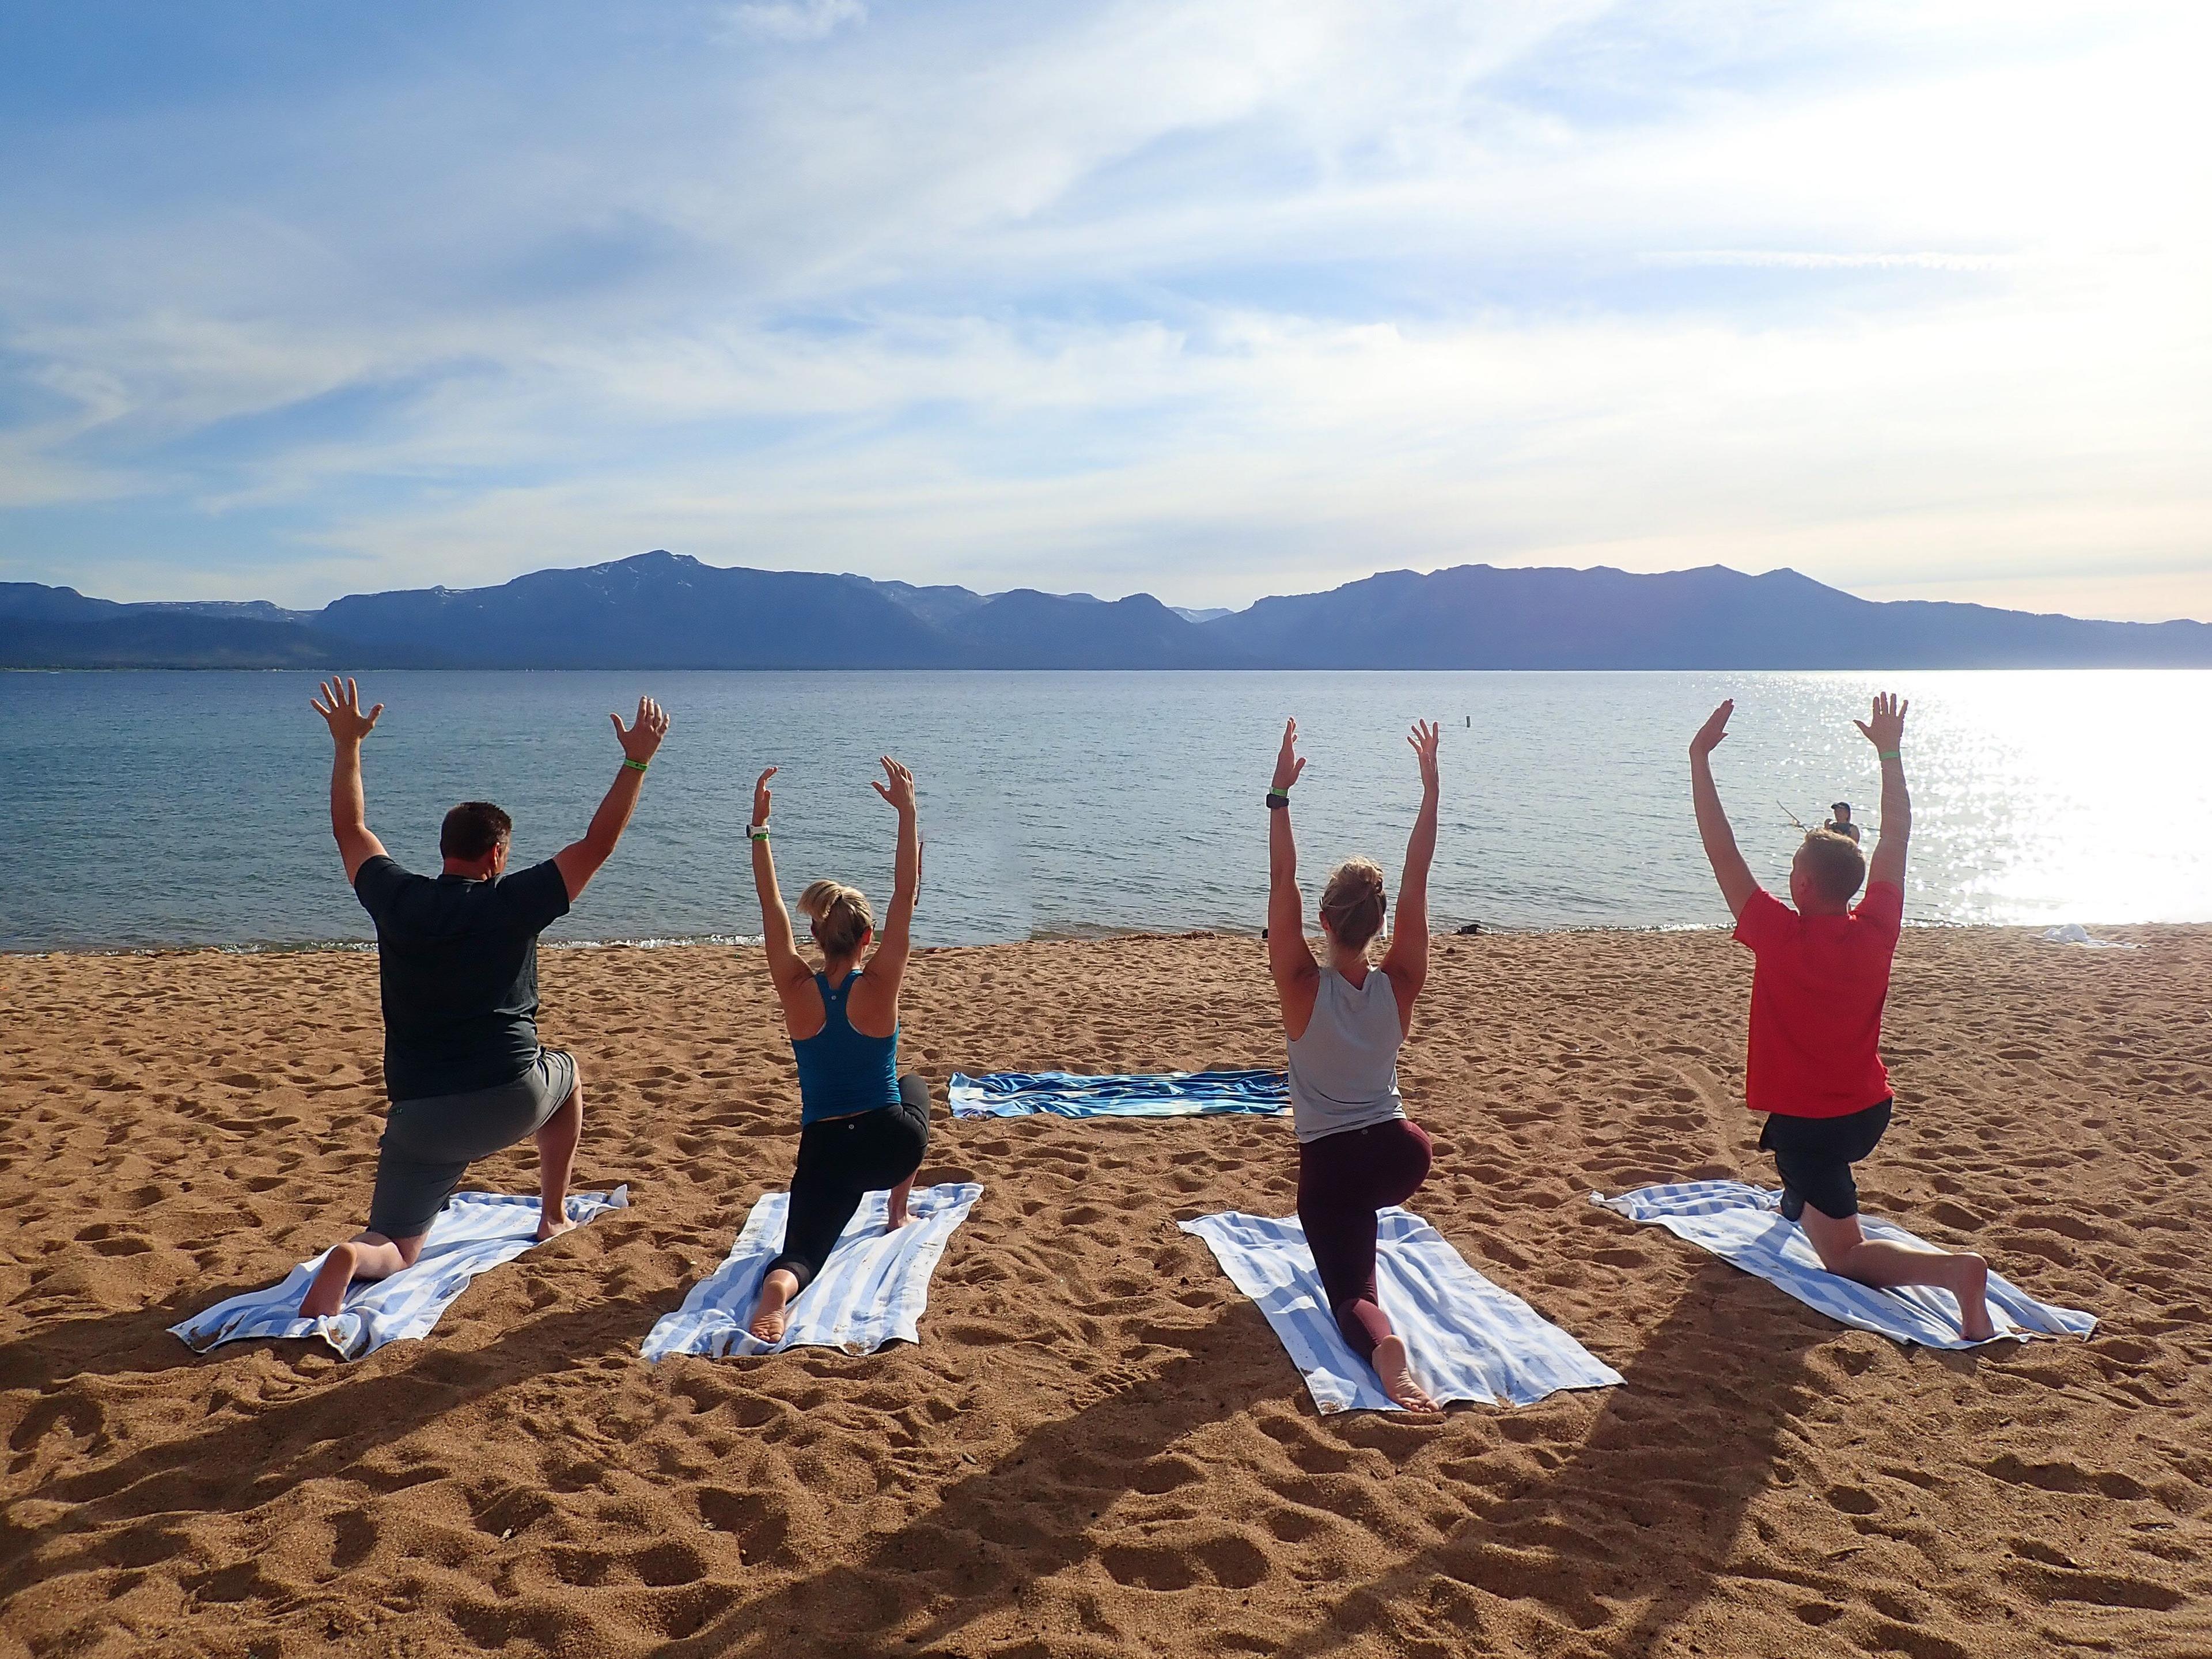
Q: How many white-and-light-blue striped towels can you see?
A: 4